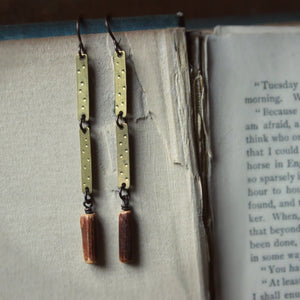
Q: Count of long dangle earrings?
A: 2